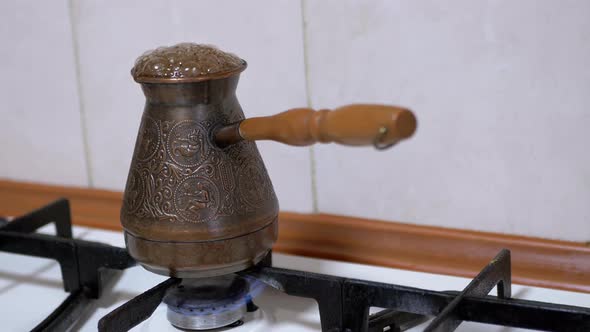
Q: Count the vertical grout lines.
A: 2